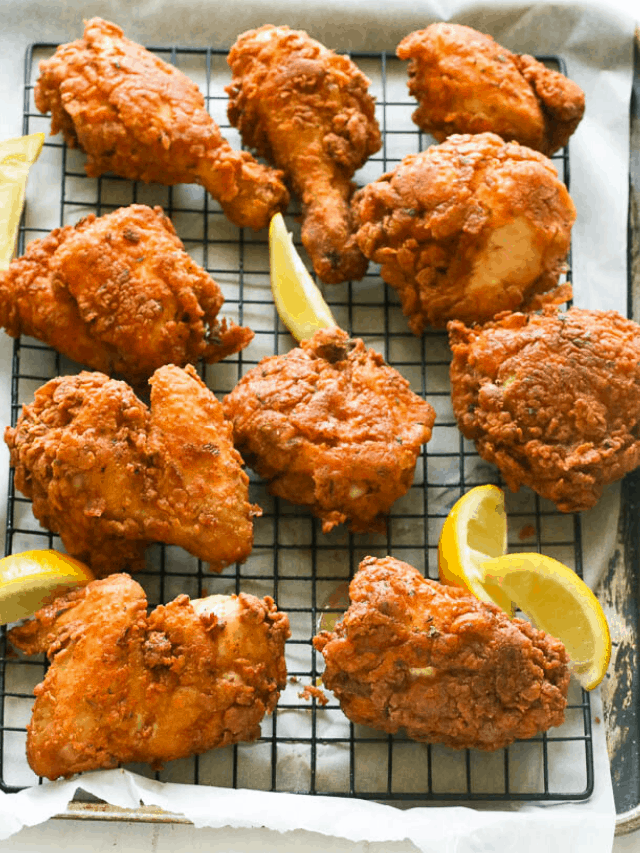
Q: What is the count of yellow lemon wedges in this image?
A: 5